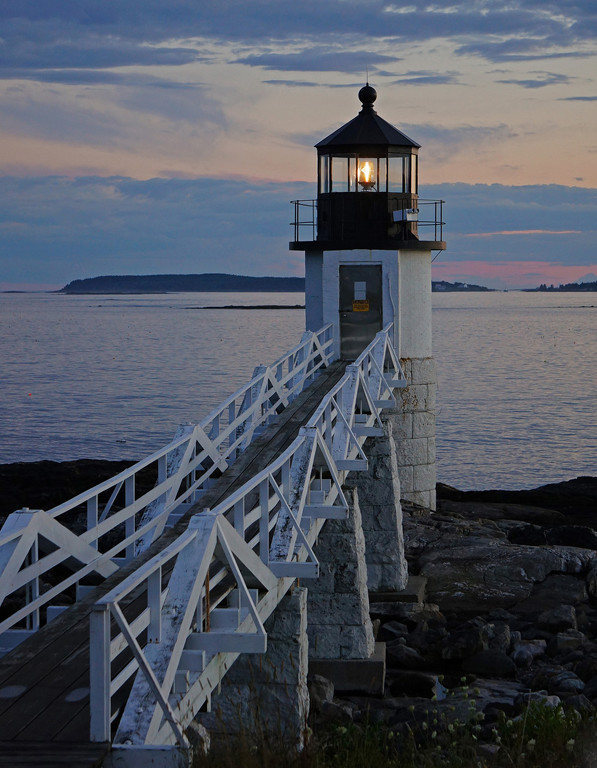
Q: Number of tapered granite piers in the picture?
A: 3